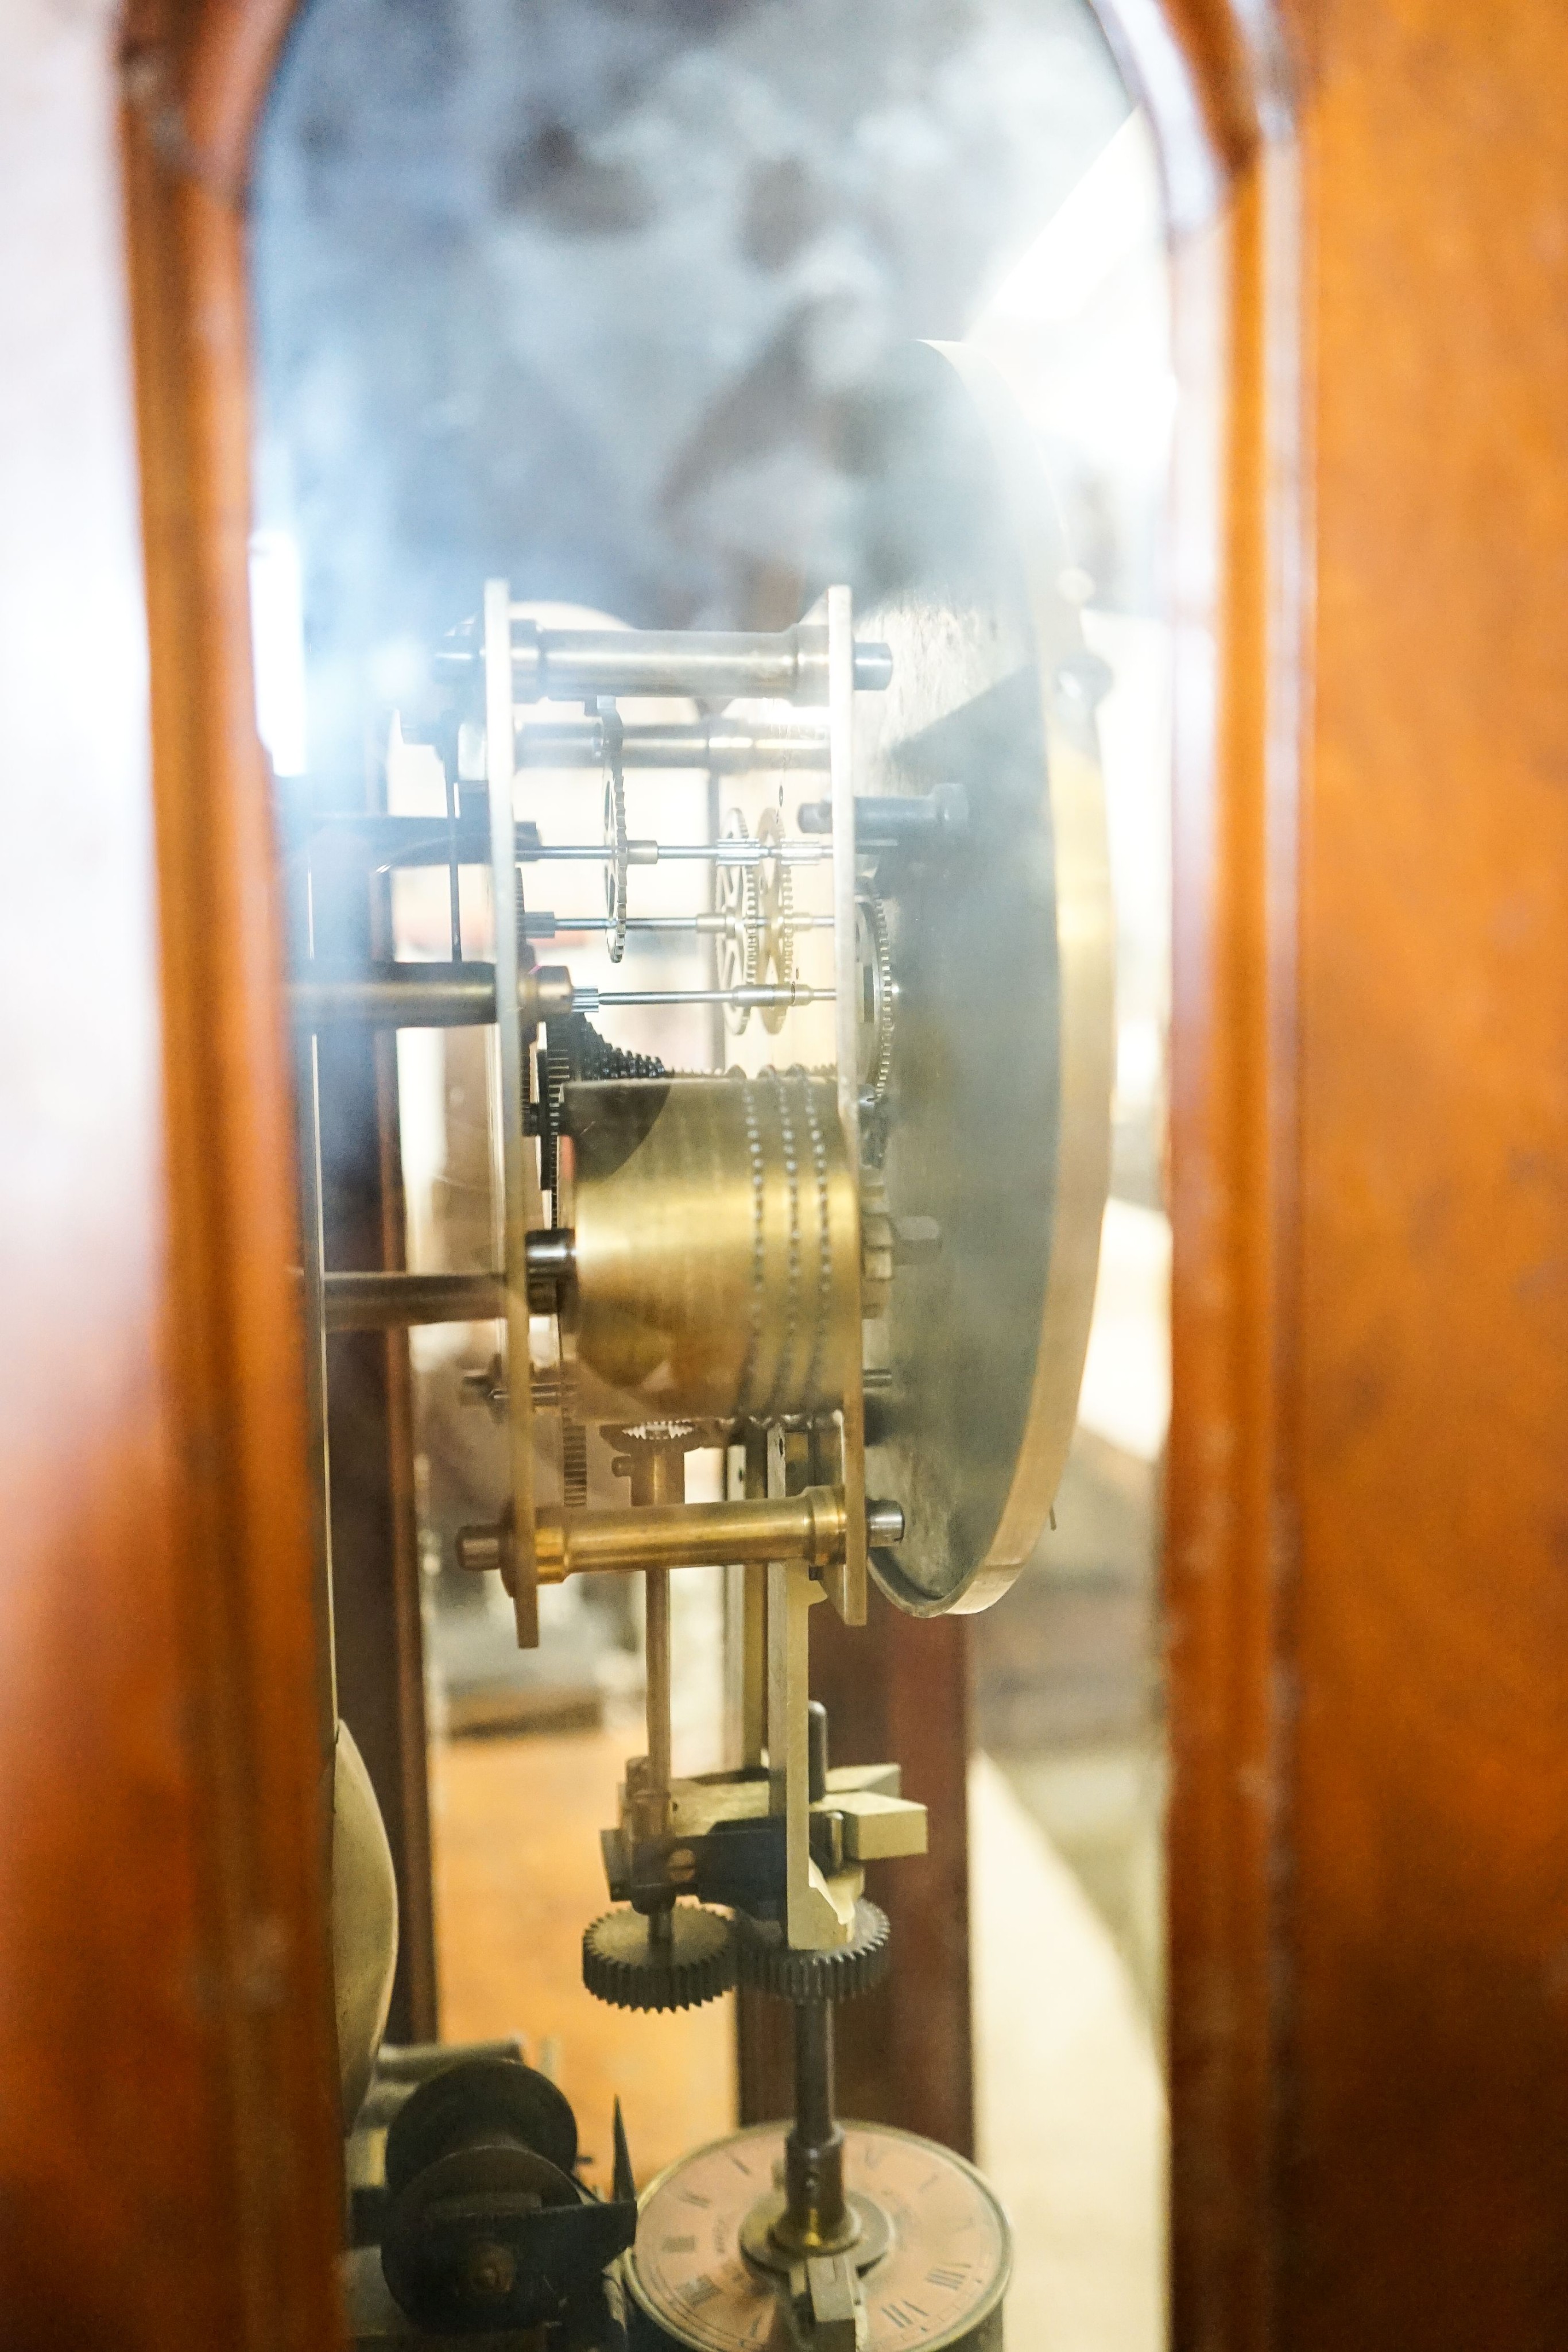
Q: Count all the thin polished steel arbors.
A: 3